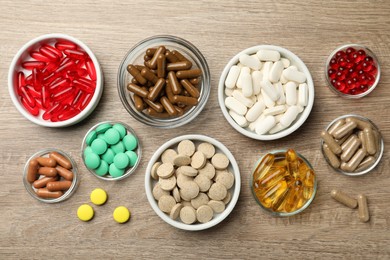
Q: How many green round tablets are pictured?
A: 15